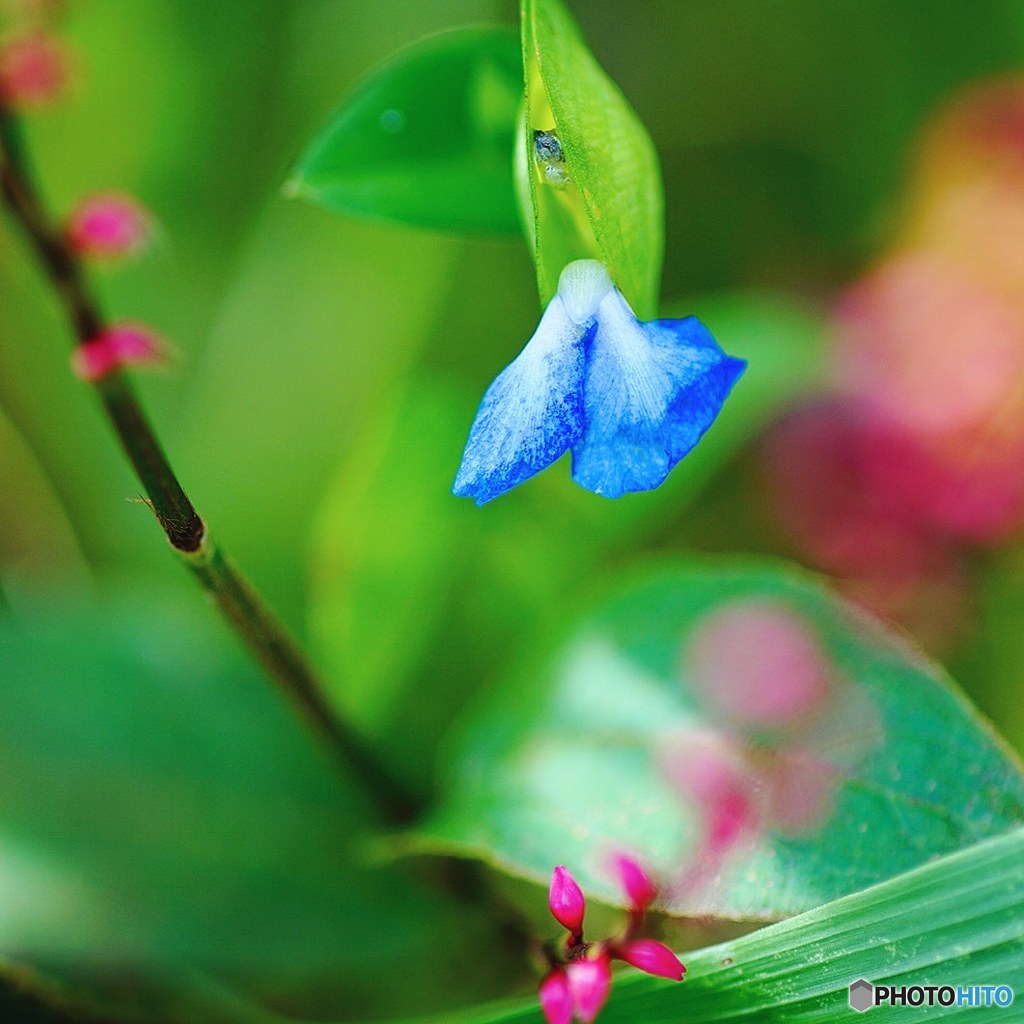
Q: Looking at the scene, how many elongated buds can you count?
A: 5